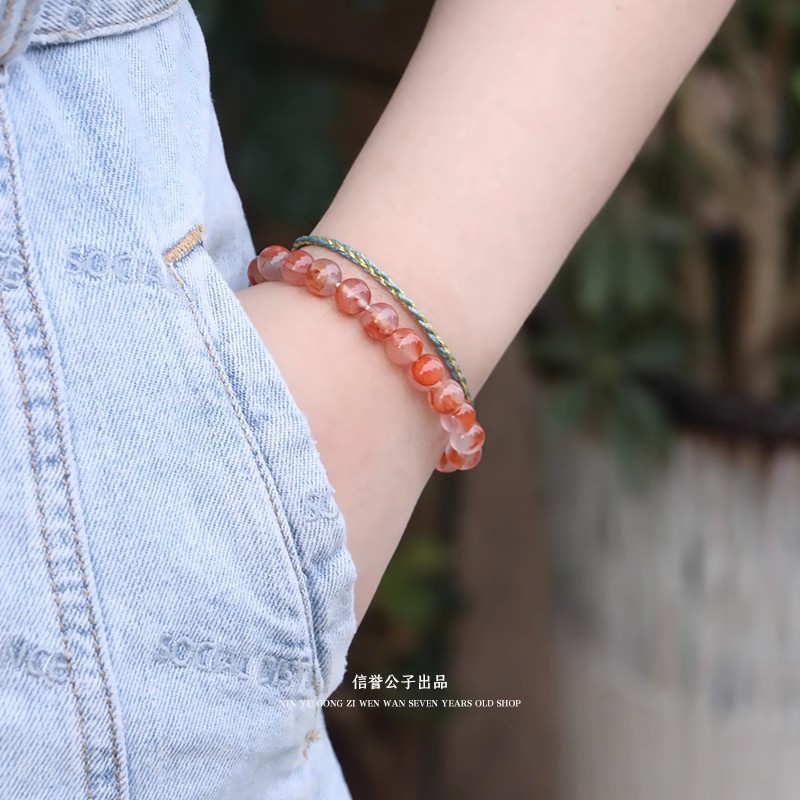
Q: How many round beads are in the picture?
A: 13